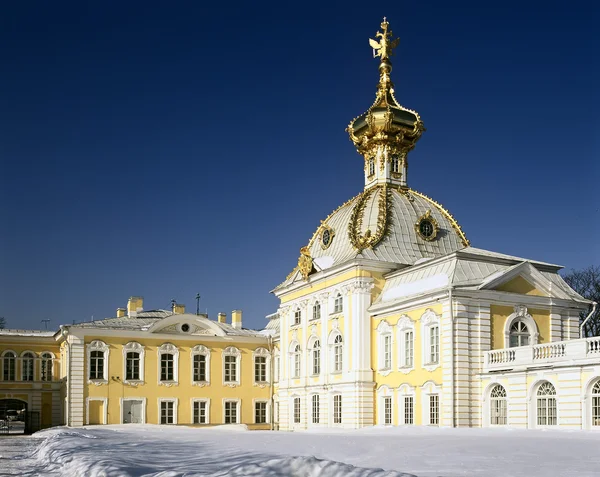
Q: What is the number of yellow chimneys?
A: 5